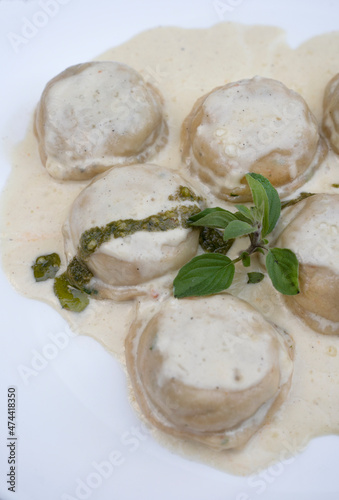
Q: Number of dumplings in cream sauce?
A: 6